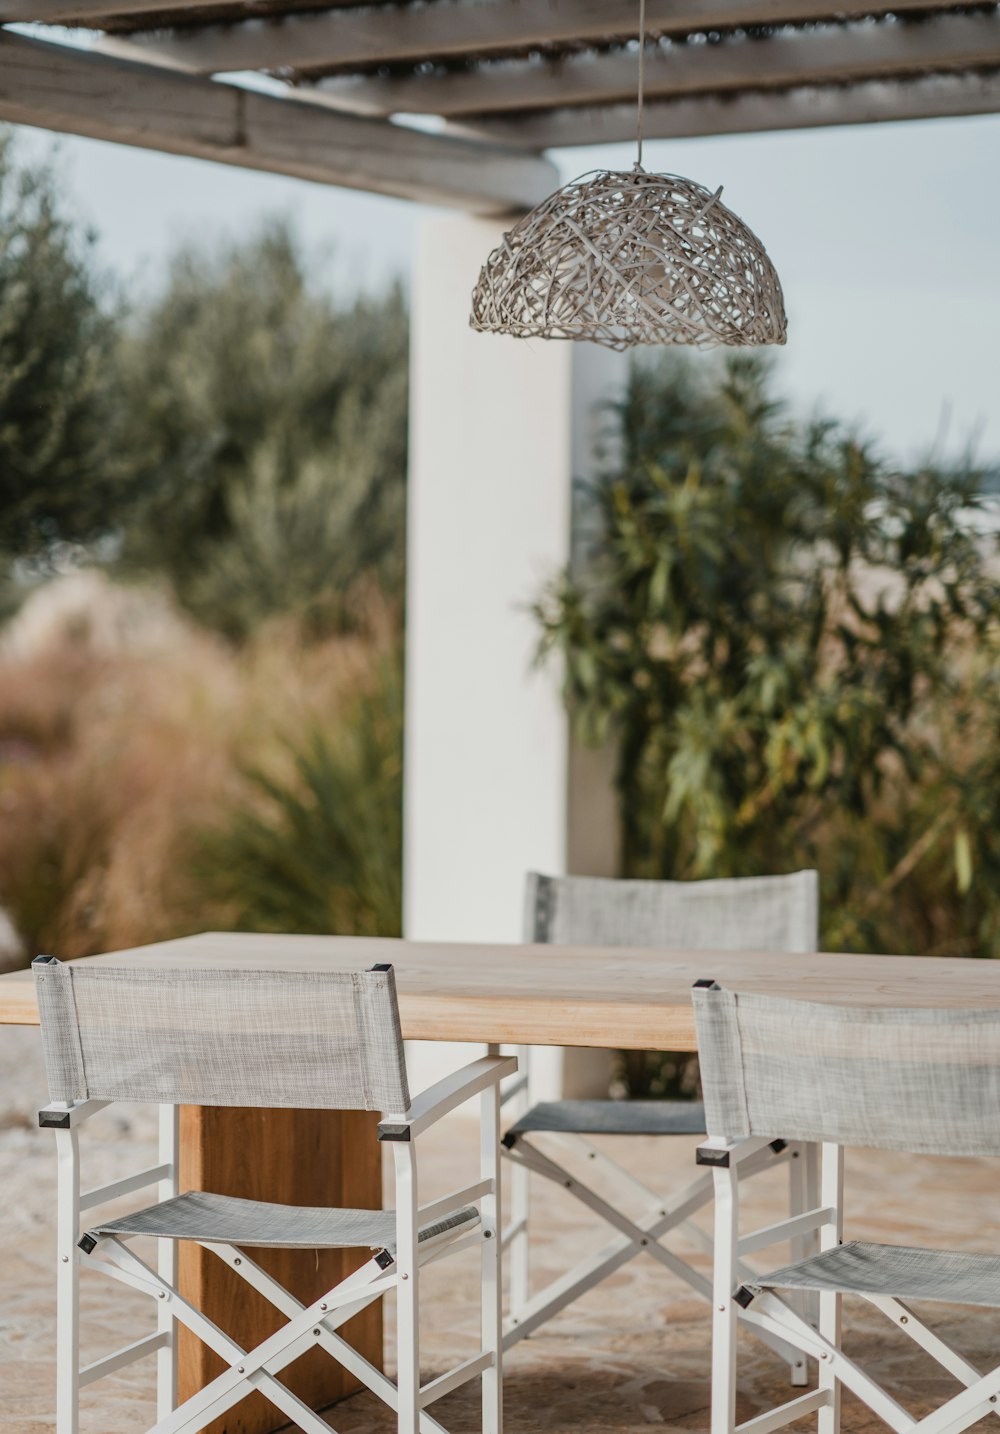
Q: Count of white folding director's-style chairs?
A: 3